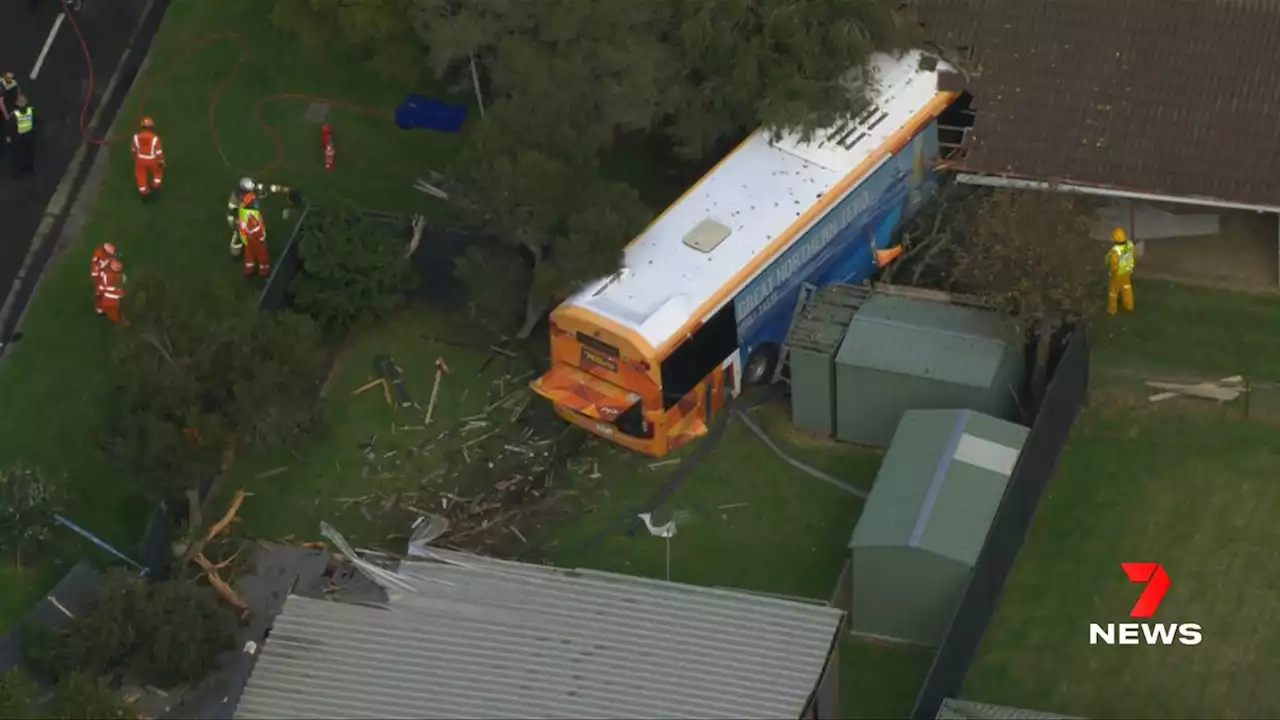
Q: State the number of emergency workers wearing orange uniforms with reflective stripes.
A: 4